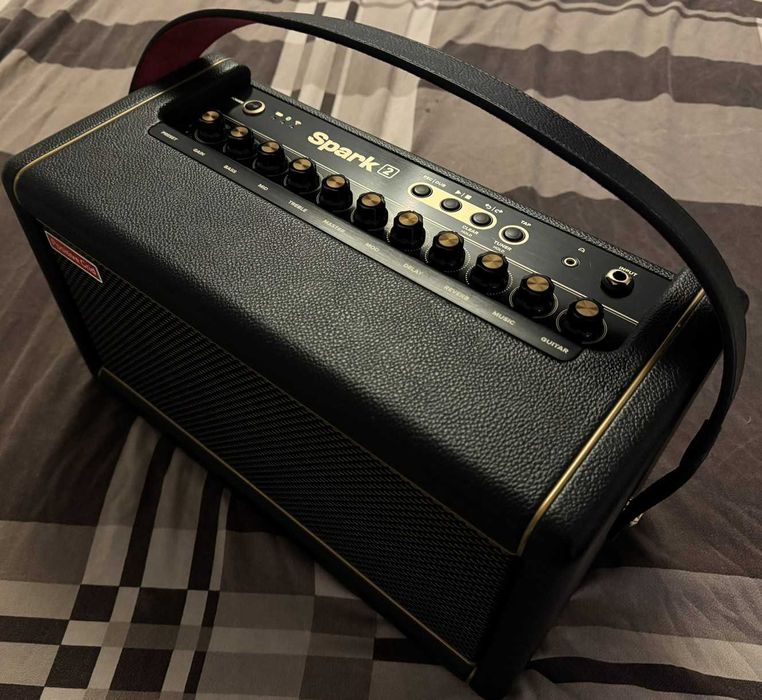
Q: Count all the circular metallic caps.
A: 11